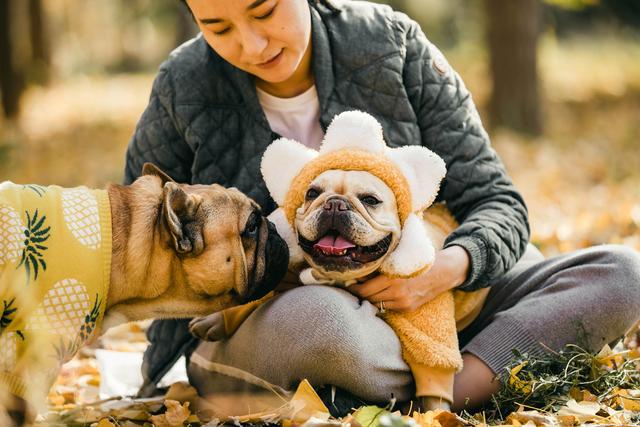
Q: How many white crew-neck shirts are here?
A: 1